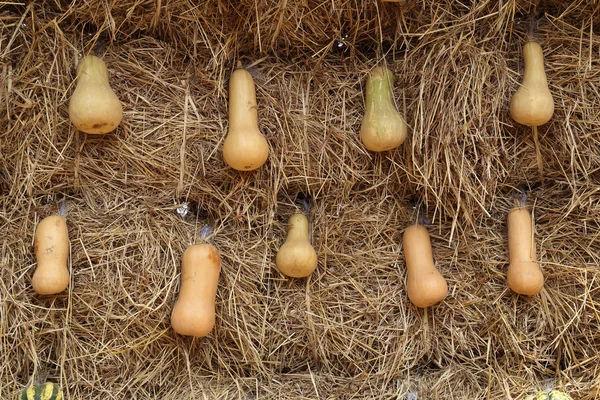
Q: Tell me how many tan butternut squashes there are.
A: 8